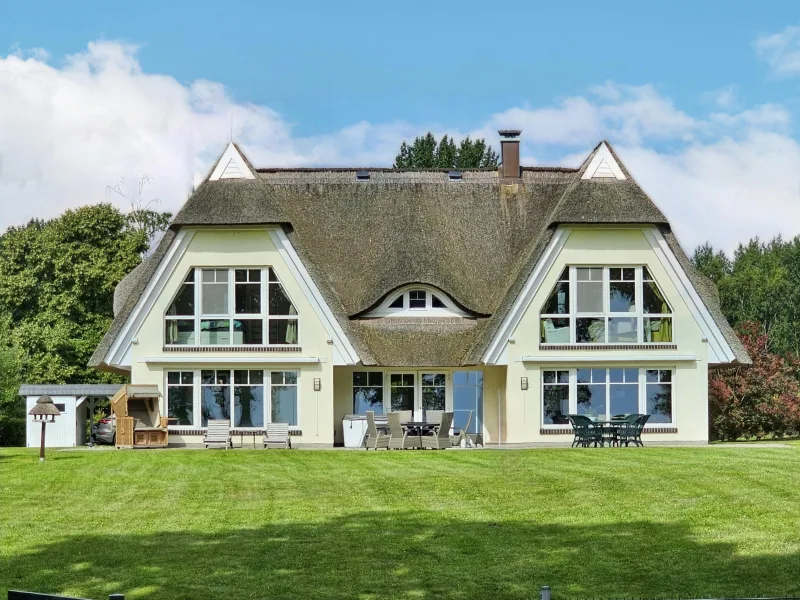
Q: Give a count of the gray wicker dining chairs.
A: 6